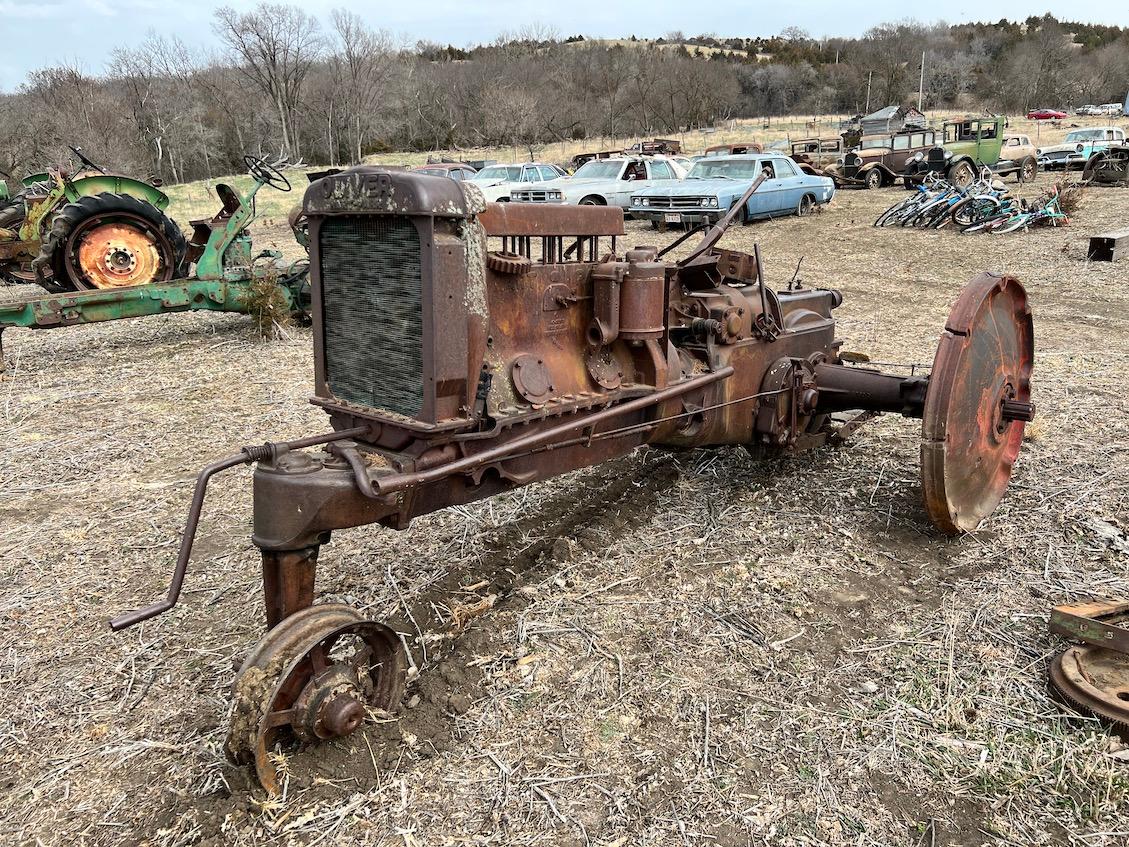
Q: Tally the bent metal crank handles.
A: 1